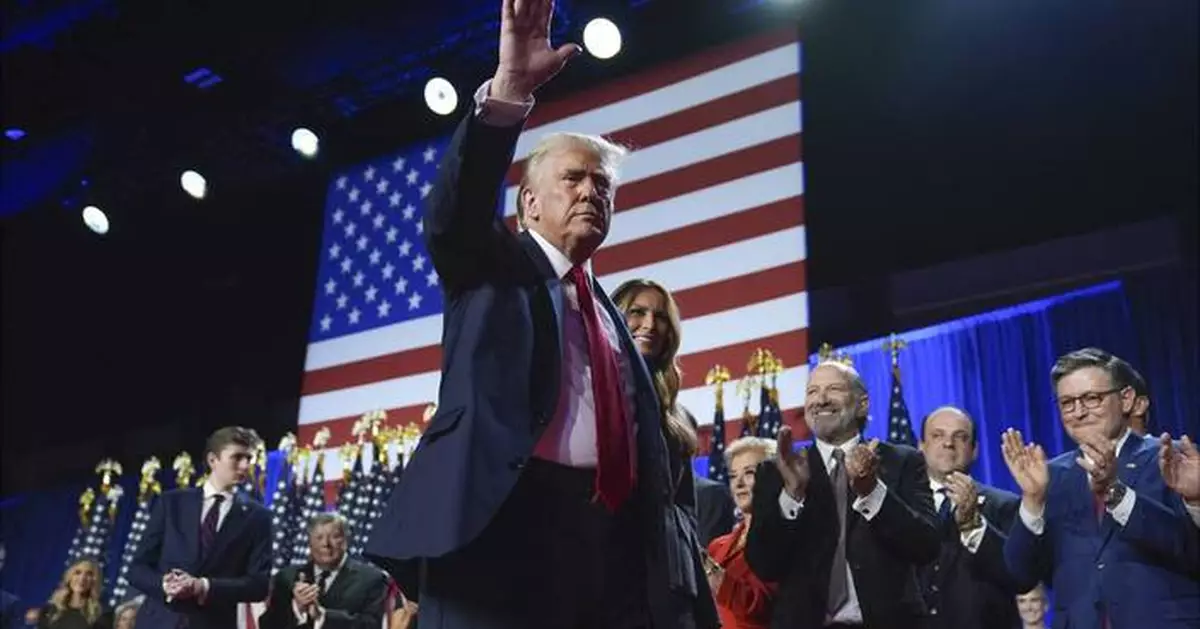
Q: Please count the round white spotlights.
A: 5